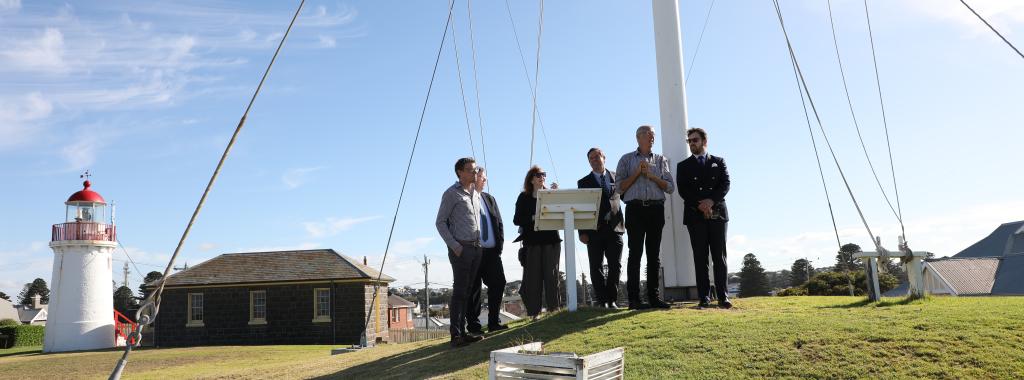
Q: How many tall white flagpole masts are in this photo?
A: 1